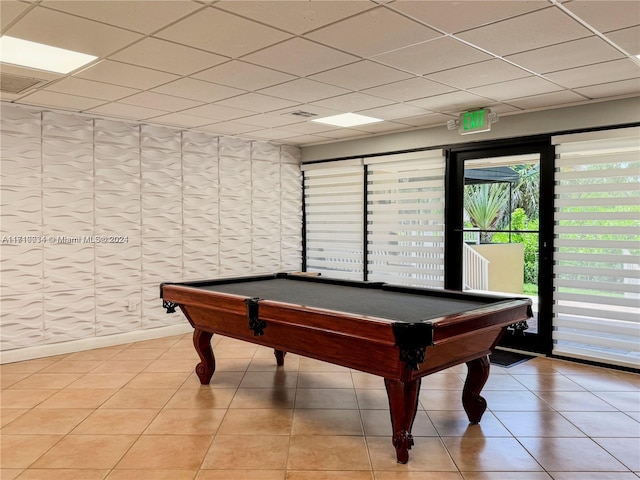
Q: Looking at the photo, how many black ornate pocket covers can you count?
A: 4